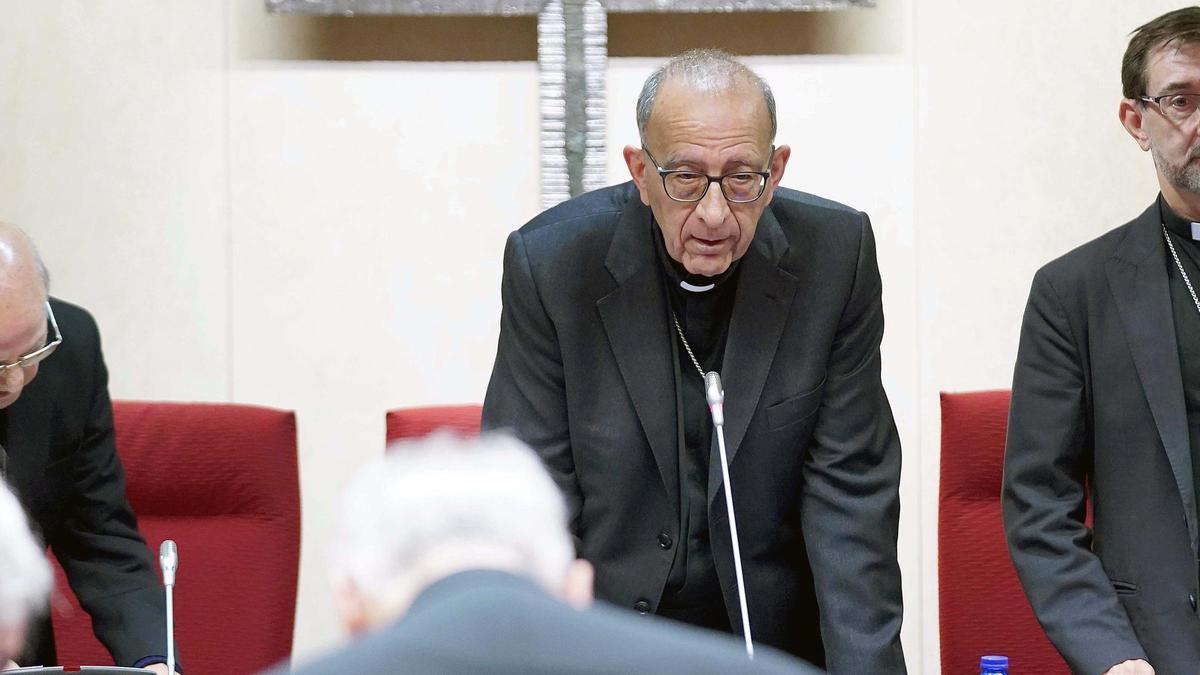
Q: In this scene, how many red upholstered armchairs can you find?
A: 3